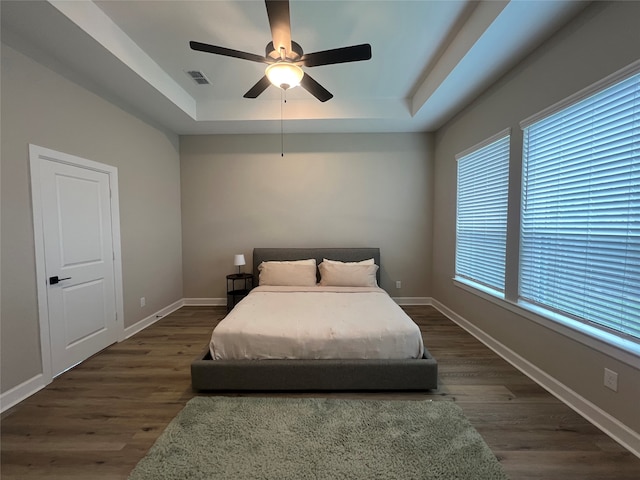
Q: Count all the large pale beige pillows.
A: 2